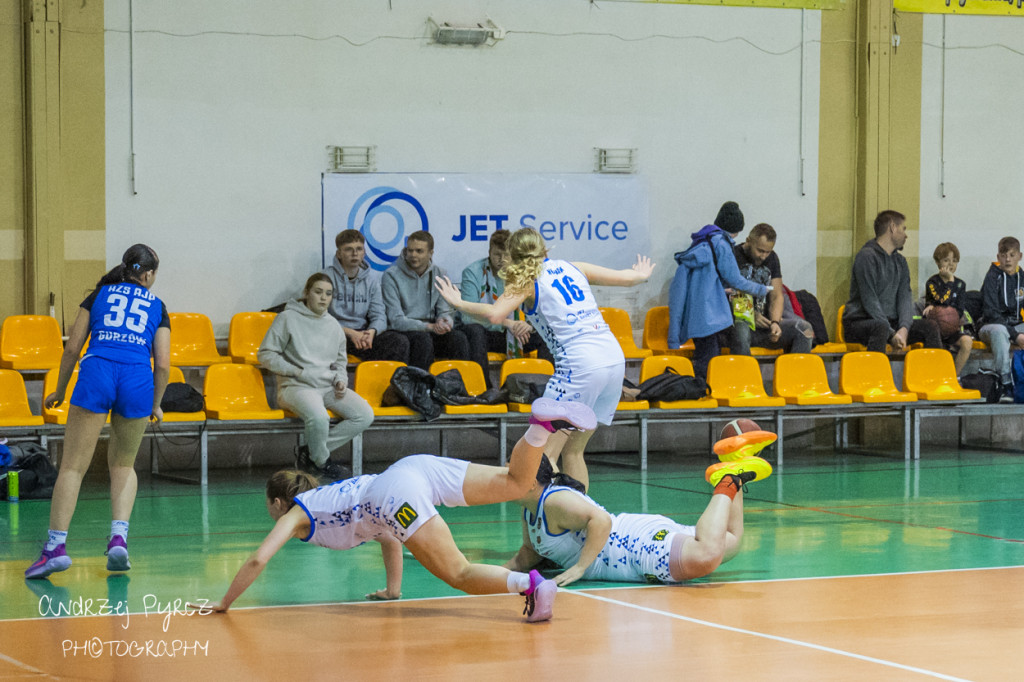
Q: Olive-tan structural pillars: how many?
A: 2